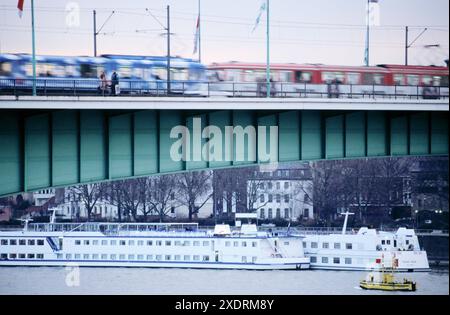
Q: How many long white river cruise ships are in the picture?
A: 2